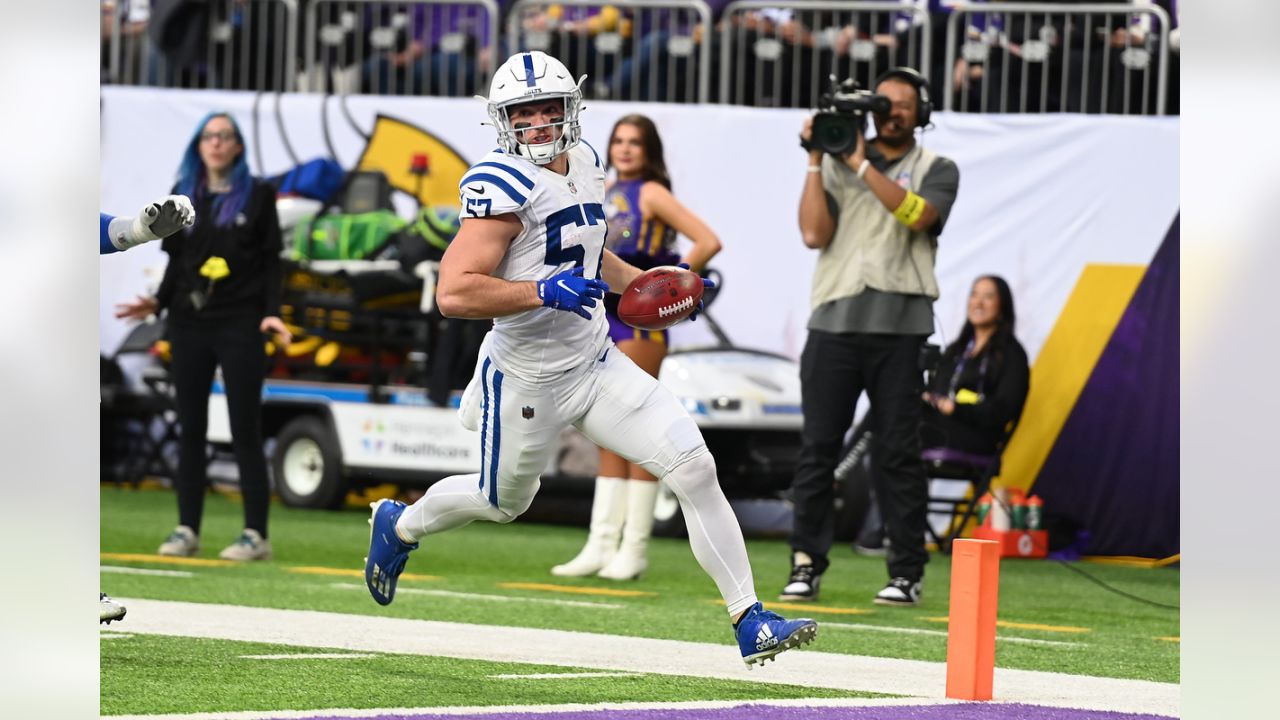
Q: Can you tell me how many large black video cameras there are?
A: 1